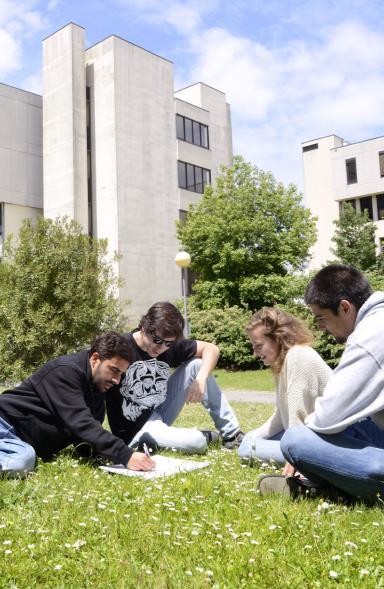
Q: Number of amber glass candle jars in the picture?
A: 0